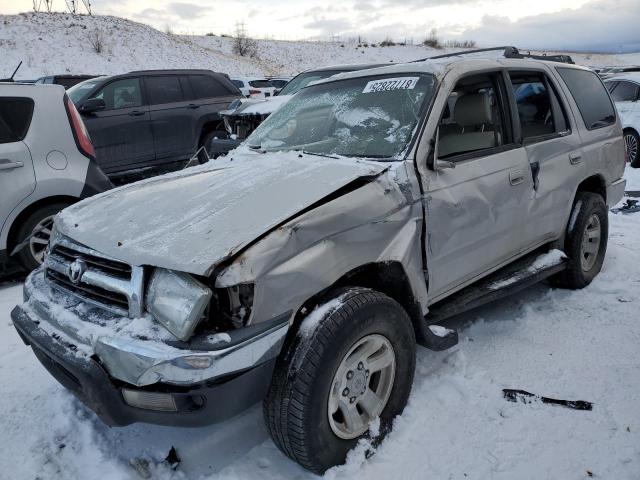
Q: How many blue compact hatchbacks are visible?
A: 0